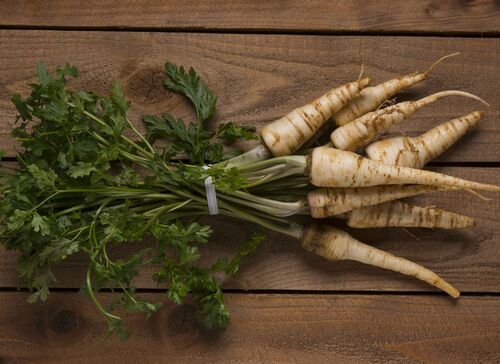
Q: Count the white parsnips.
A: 8